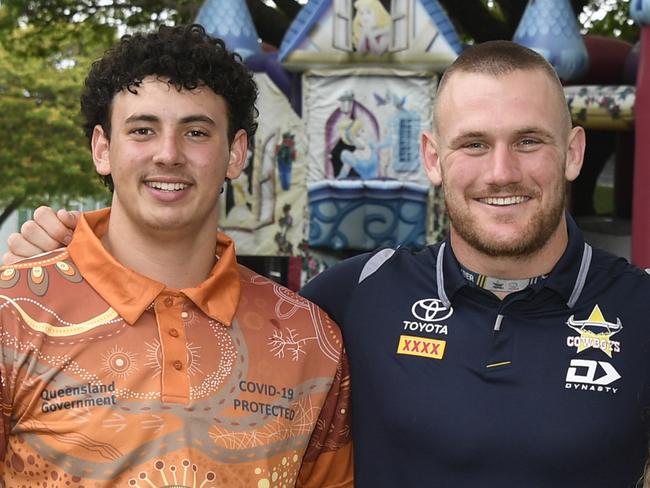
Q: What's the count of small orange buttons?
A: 3